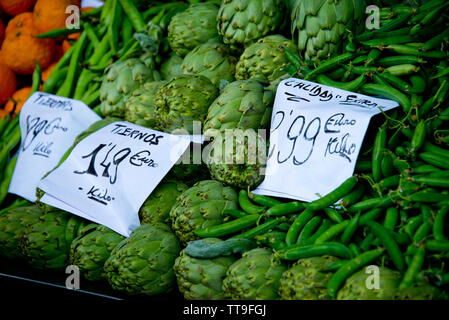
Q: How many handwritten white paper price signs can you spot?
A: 3